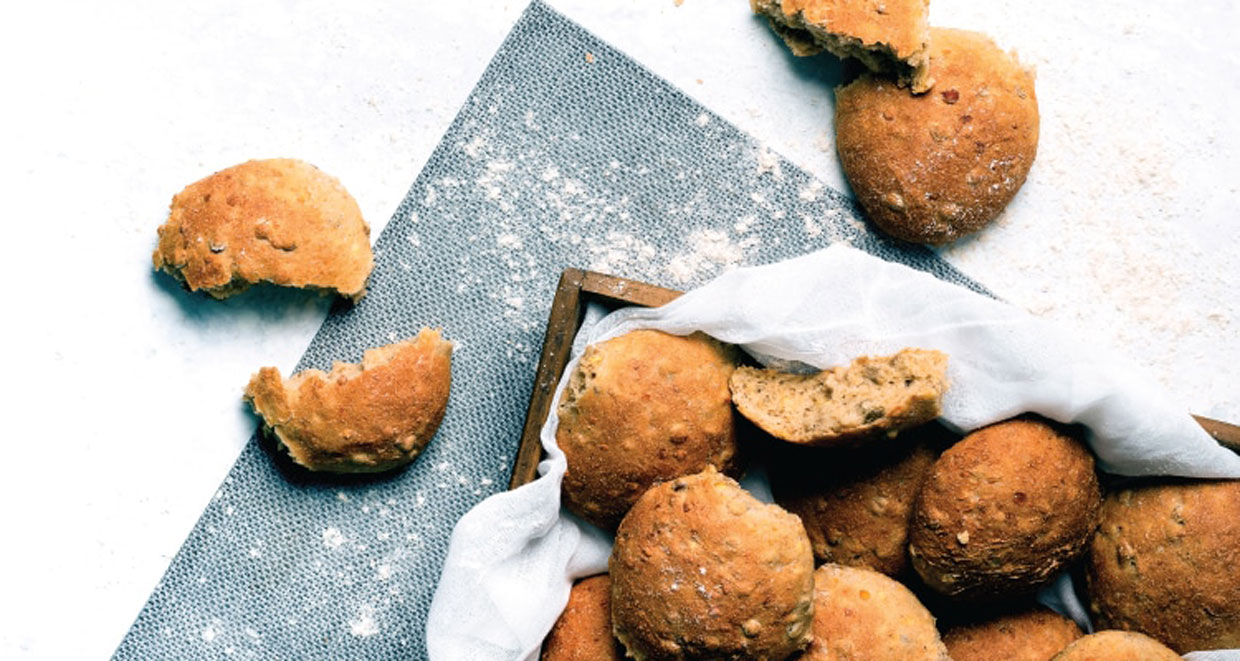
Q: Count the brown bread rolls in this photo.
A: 14